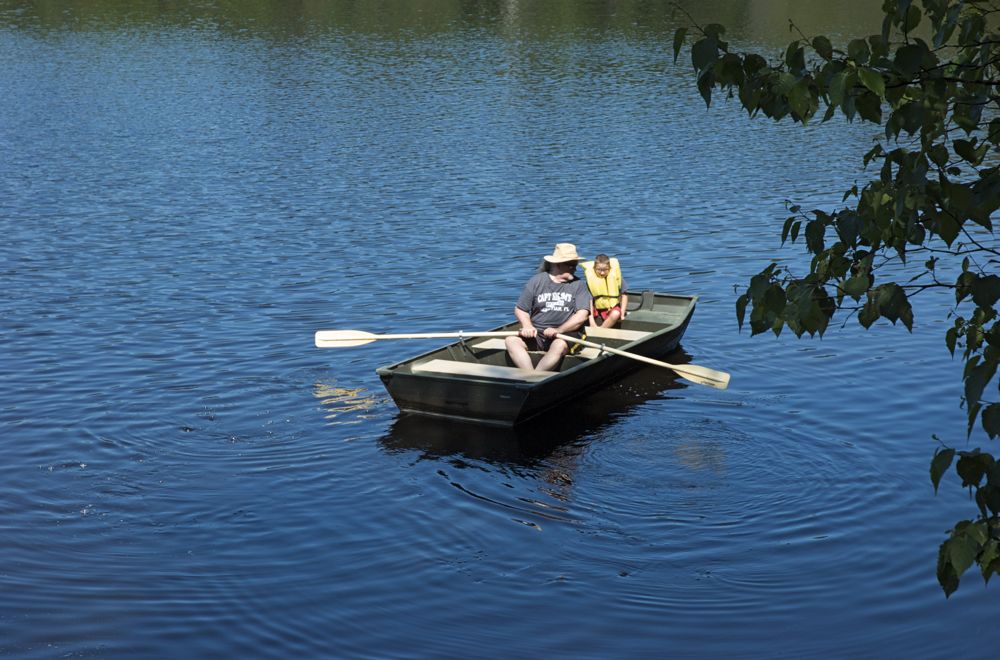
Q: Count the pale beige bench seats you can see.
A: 3